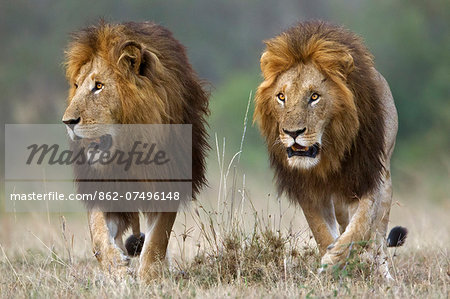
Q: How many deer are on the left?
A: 0